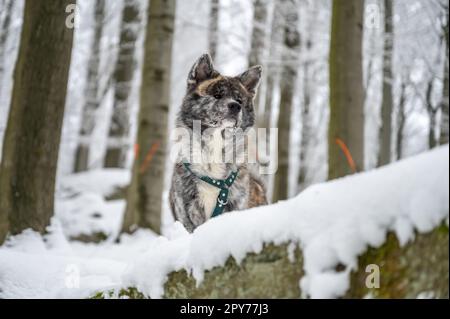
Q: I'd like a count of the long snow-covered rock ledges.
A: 1